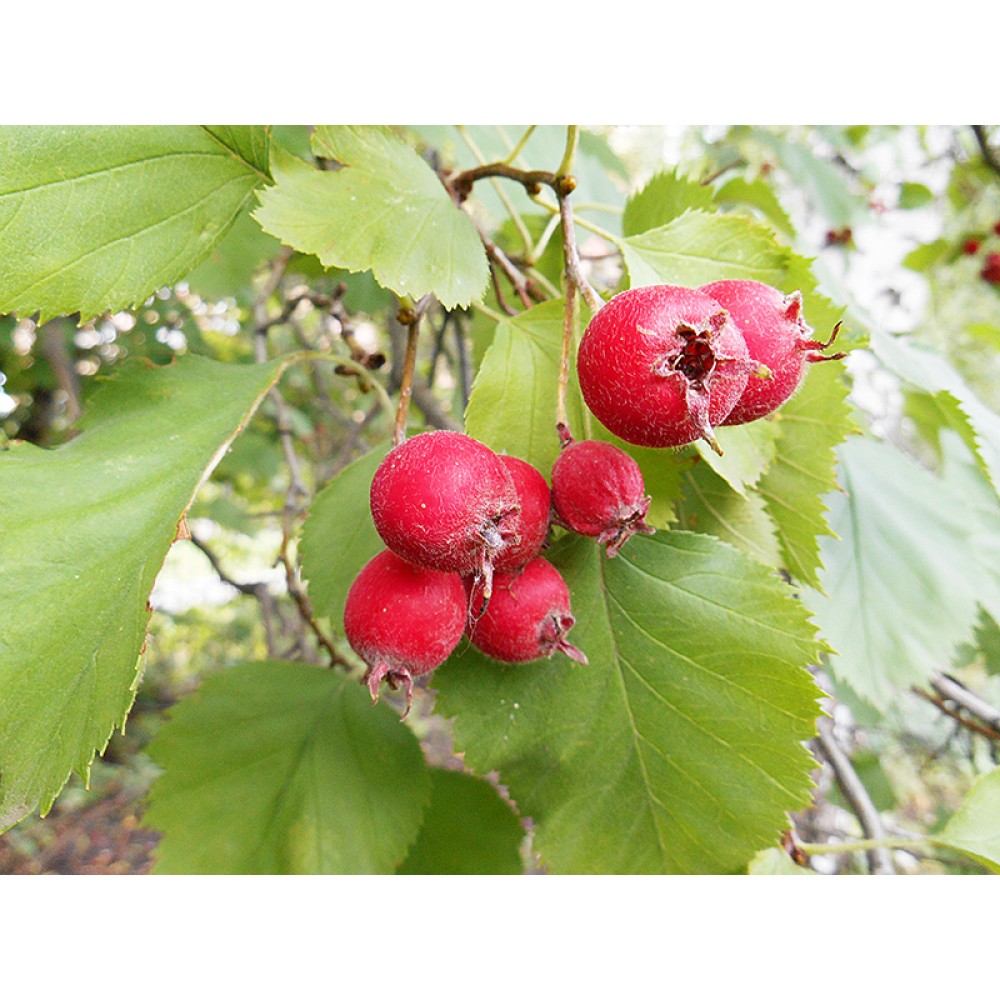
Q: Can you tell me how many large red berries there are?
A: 7